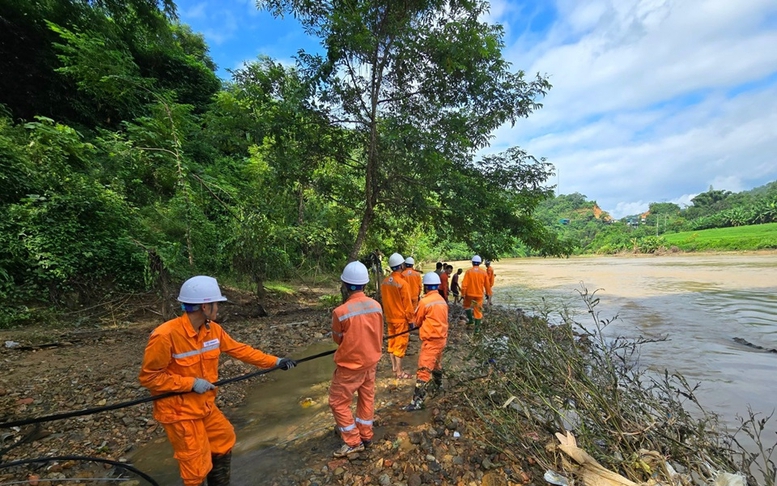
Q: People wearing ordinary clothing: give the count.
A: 4